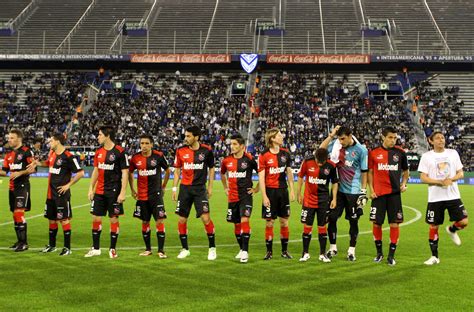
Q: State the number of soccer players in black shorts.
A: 11